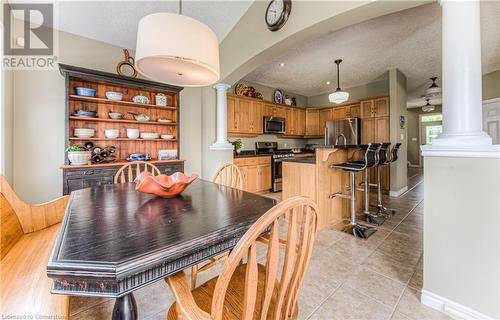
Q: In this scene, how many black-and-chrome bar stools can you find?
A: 3